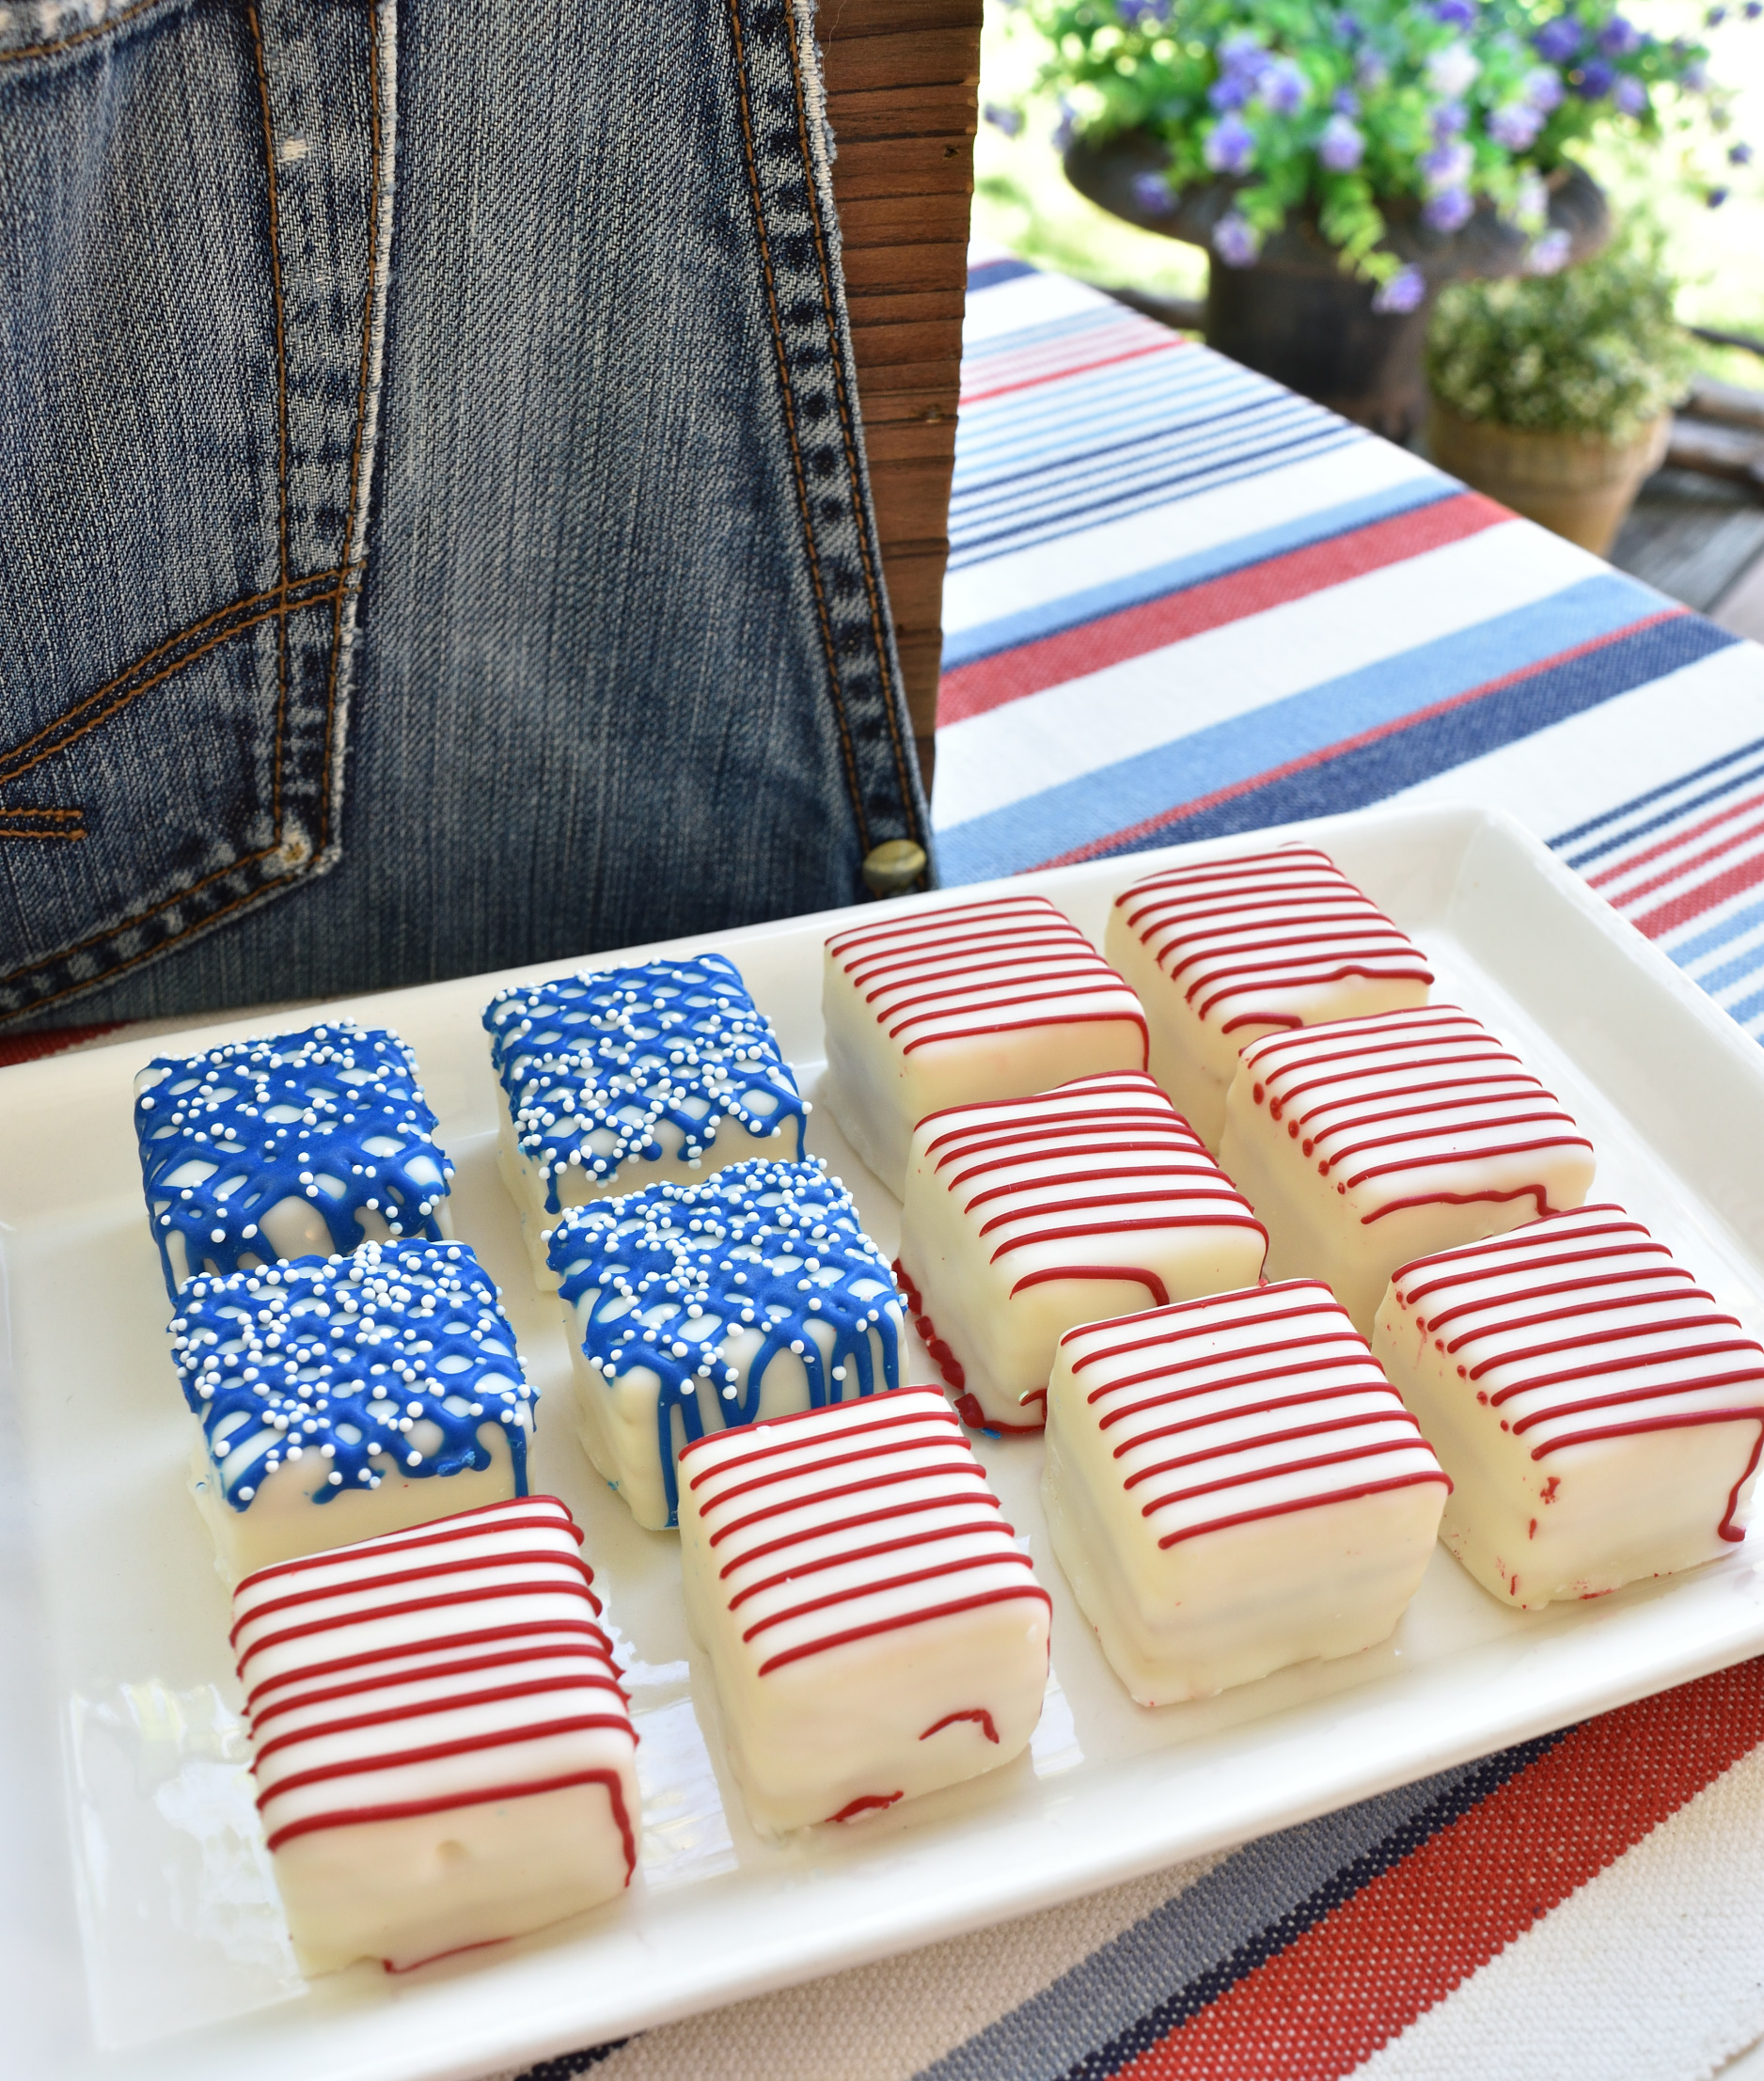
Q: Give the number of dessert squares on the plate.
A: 12